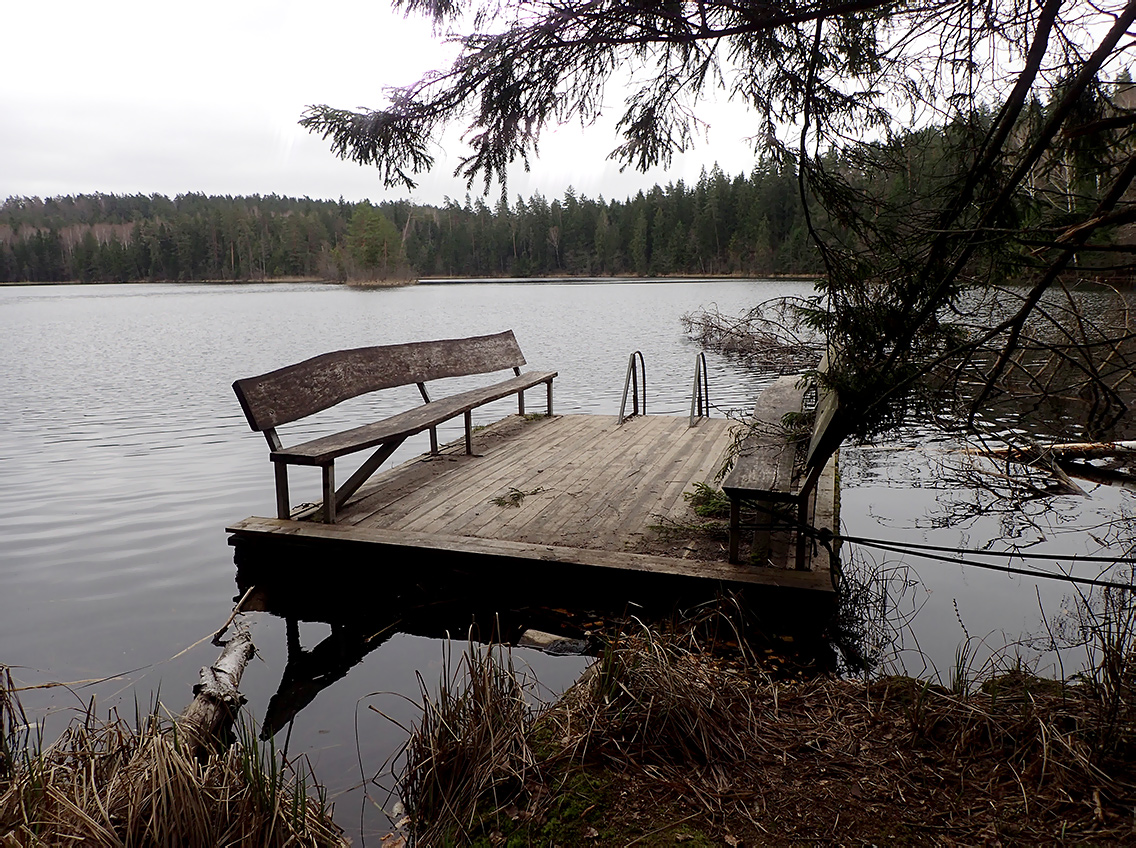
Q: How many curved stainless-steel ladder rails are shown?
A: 2